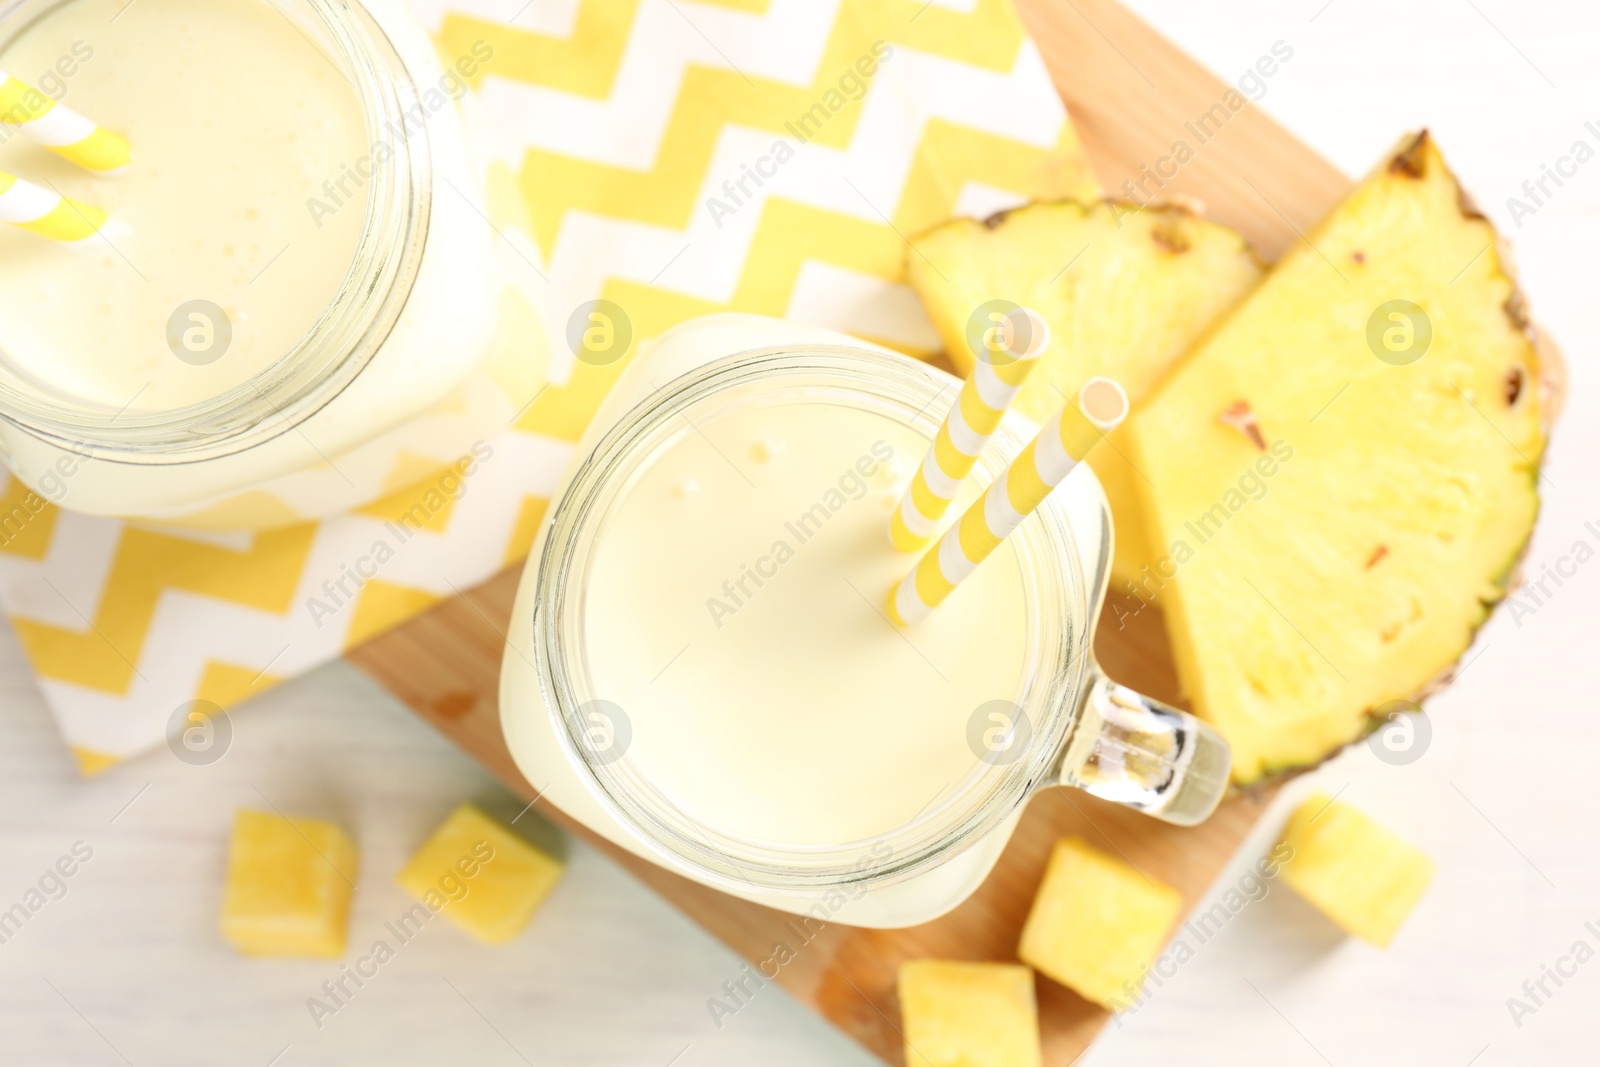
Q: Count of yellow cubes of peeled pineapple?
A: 5